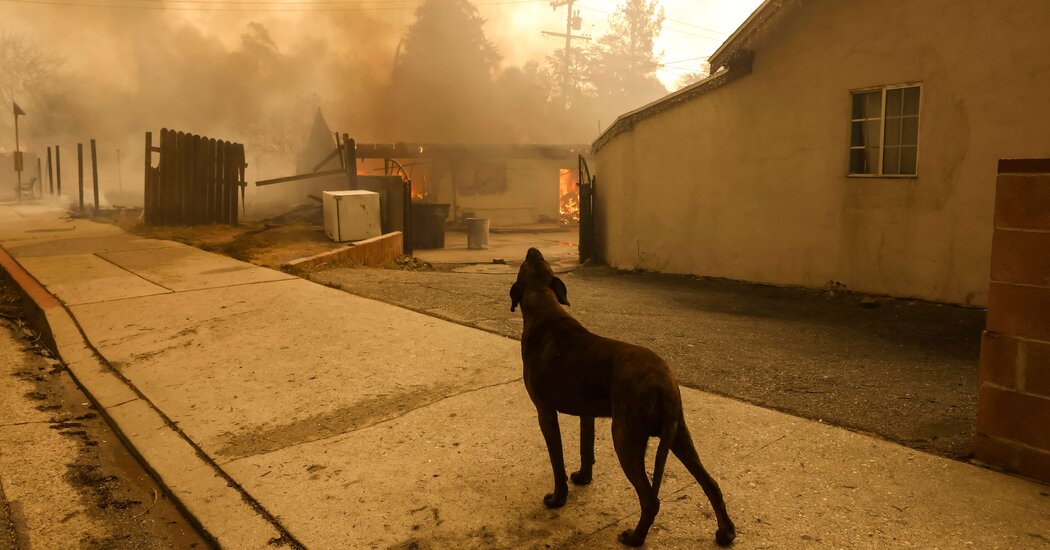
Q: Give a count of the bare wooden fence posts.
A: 5